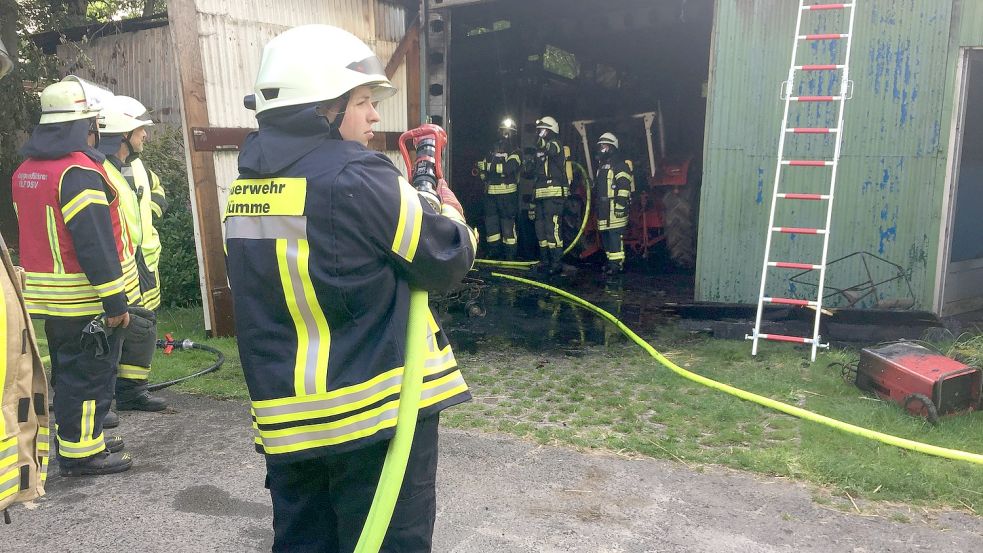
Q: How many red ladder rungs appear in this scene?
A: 11